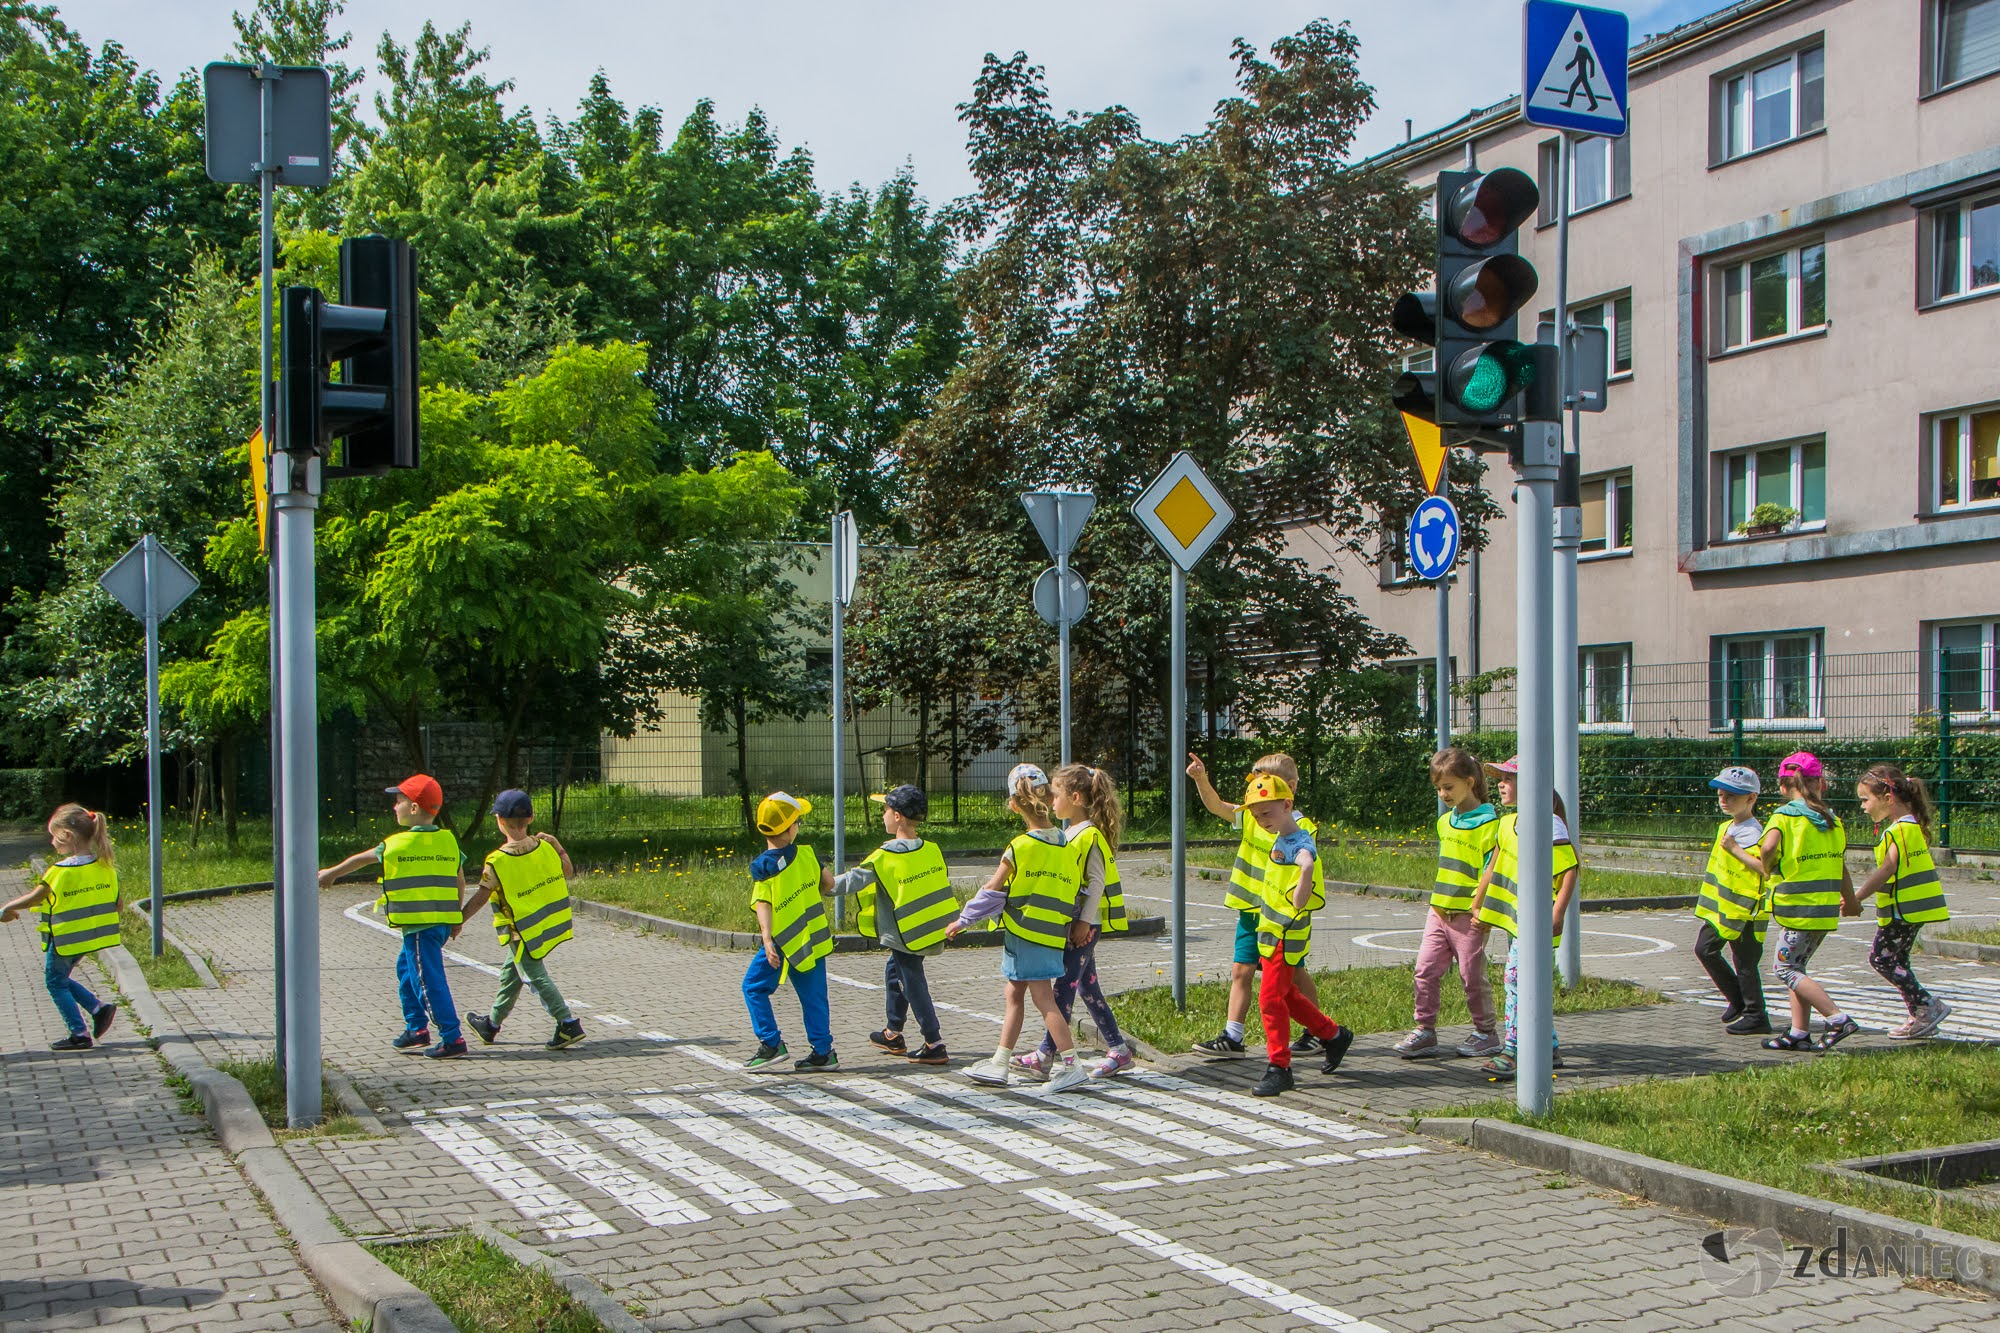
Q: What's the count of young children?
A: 14